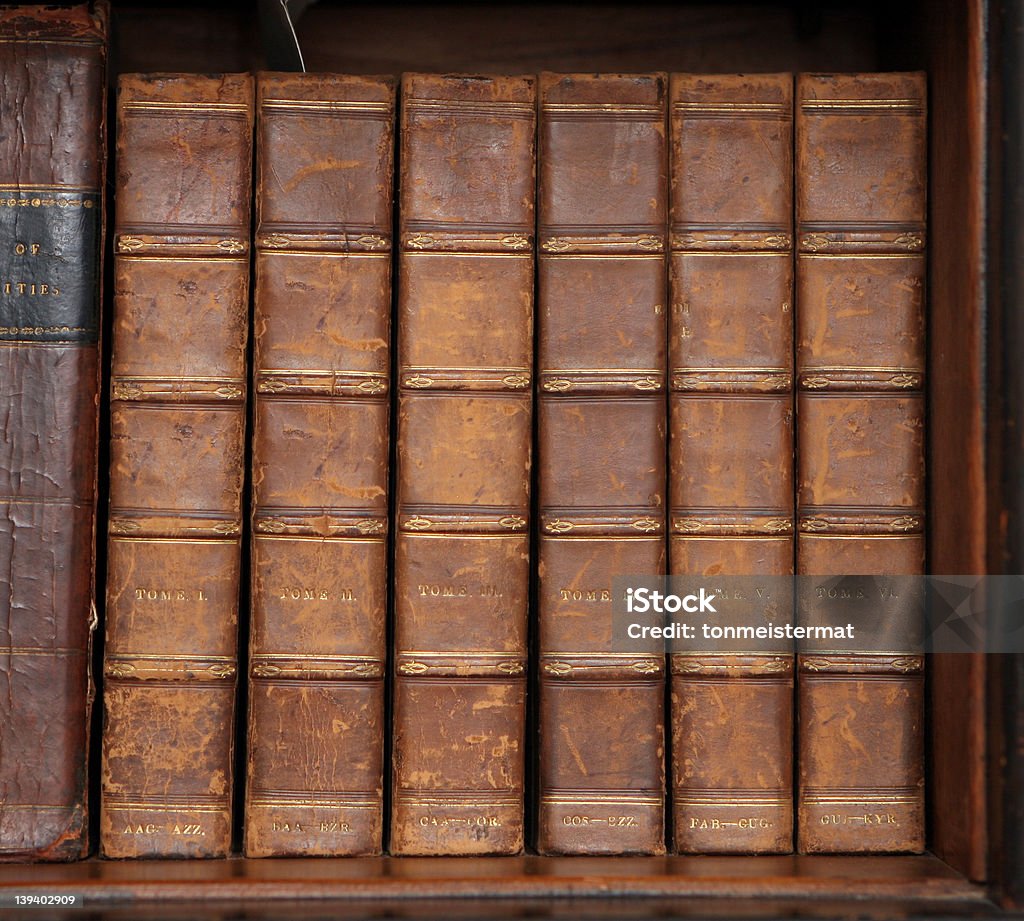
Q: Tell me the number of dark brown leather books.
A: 1